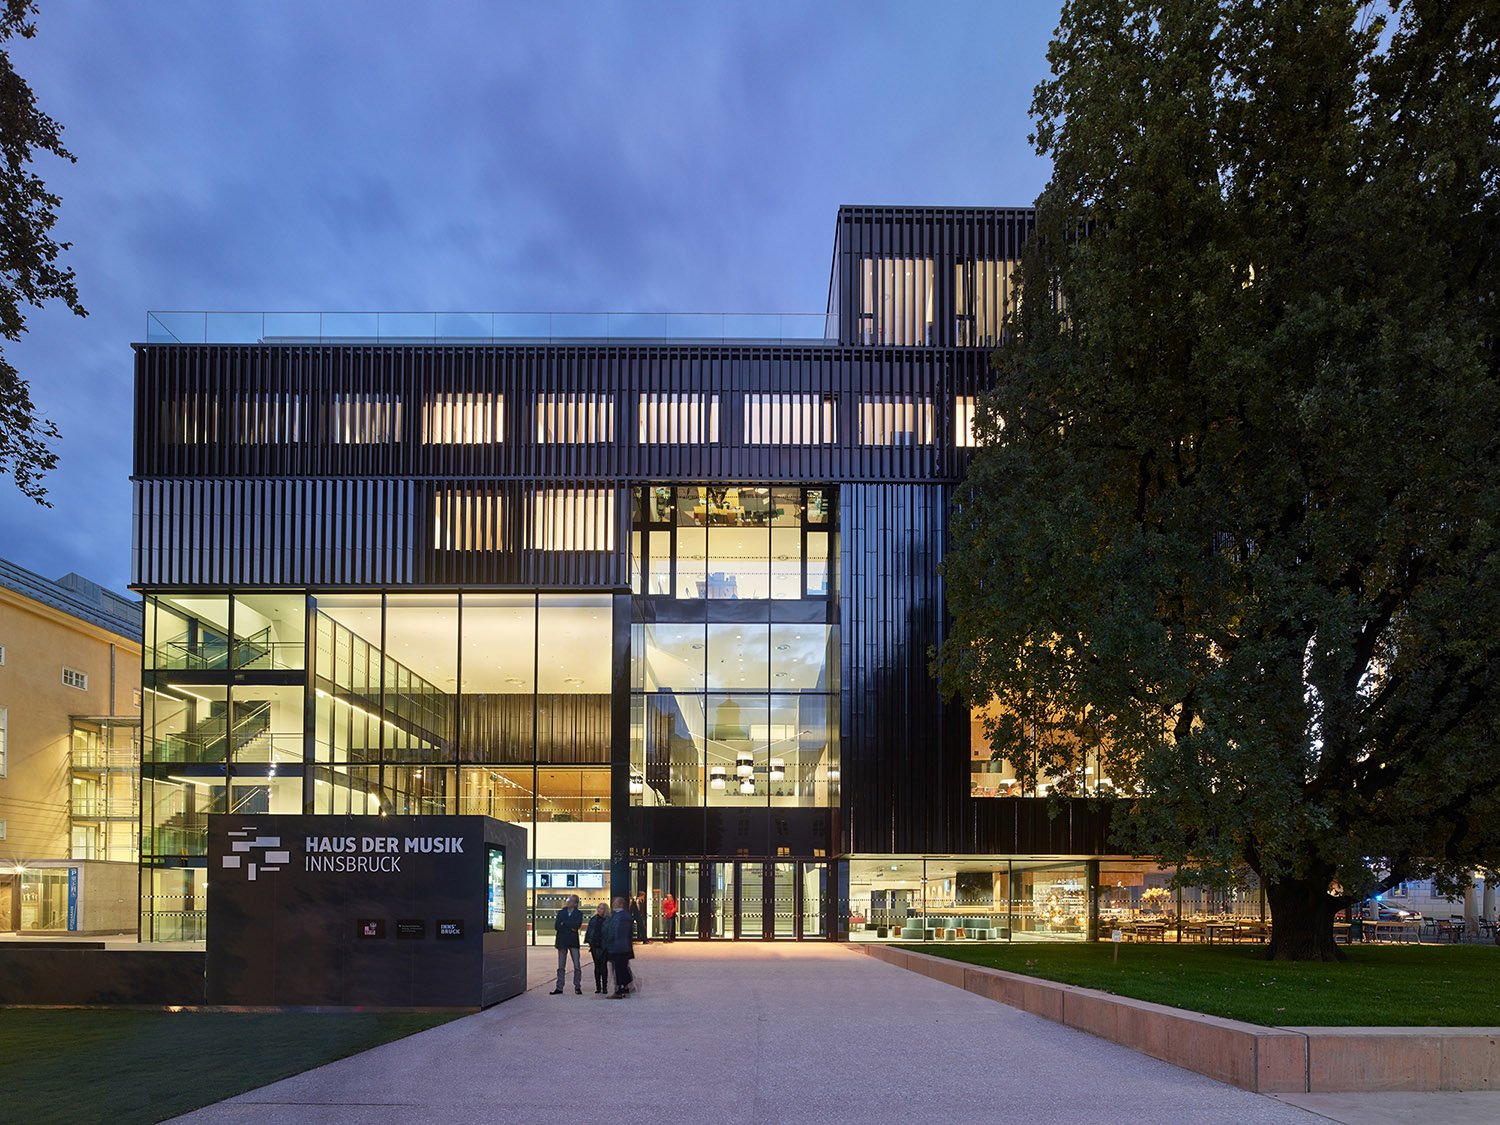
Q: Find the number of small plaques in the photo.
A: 3